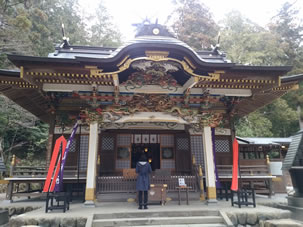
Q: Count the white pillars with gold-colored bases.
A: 2